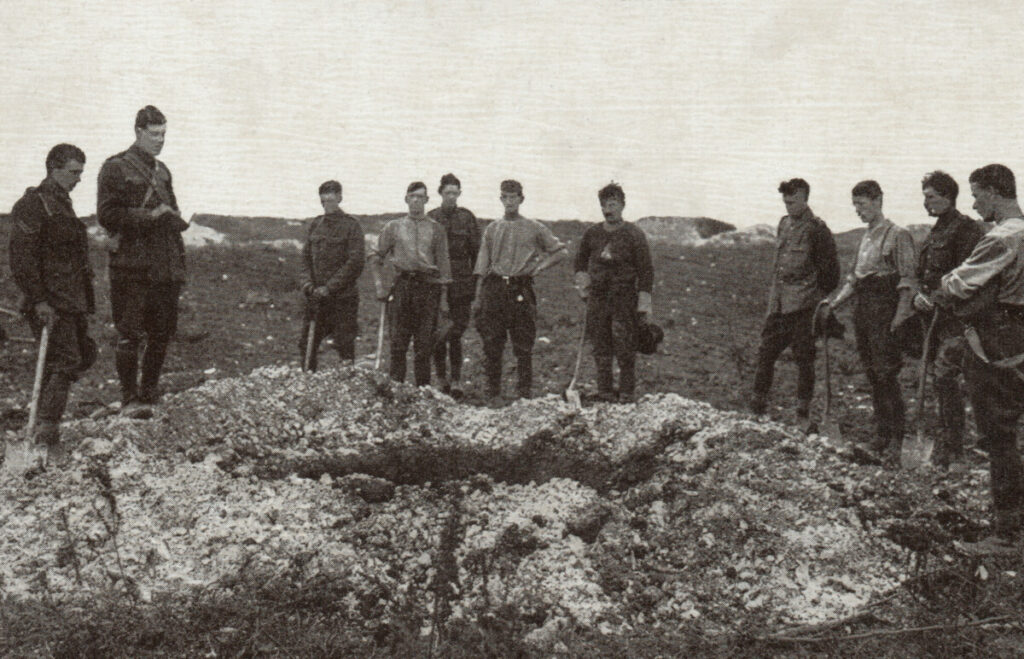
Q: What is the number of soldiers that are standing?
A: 11